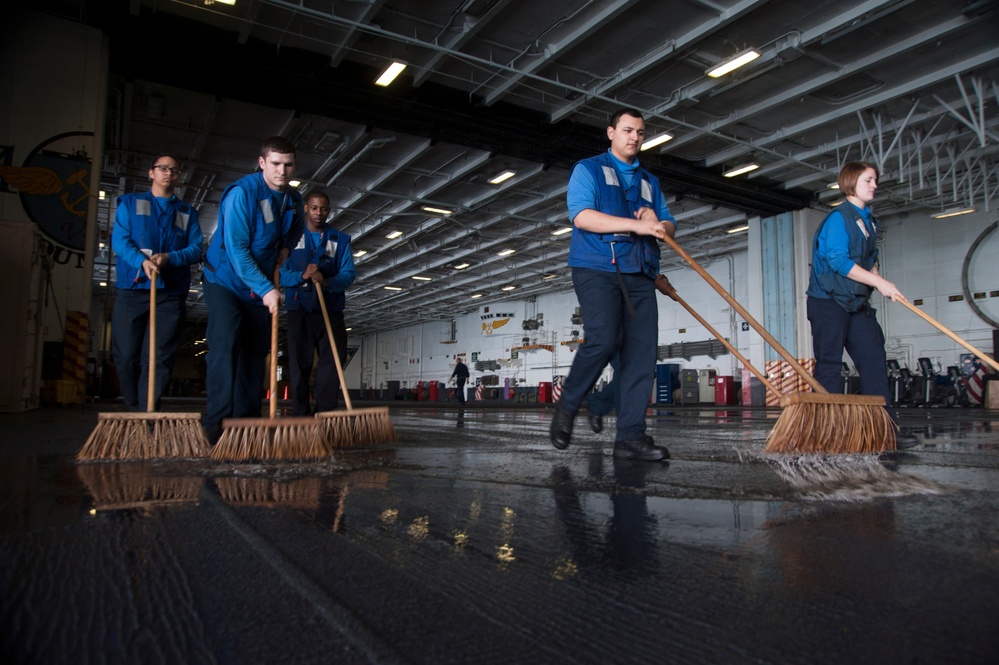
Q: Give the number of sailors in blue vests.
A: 5